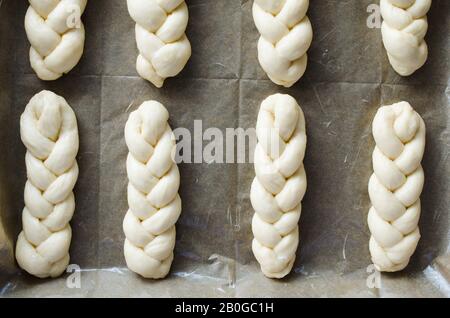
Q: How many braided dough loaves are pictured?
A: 8